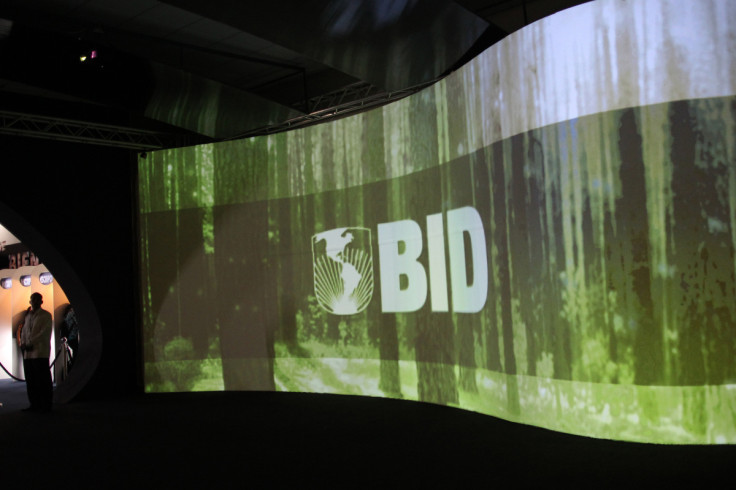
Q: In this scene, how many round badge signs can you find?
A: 3